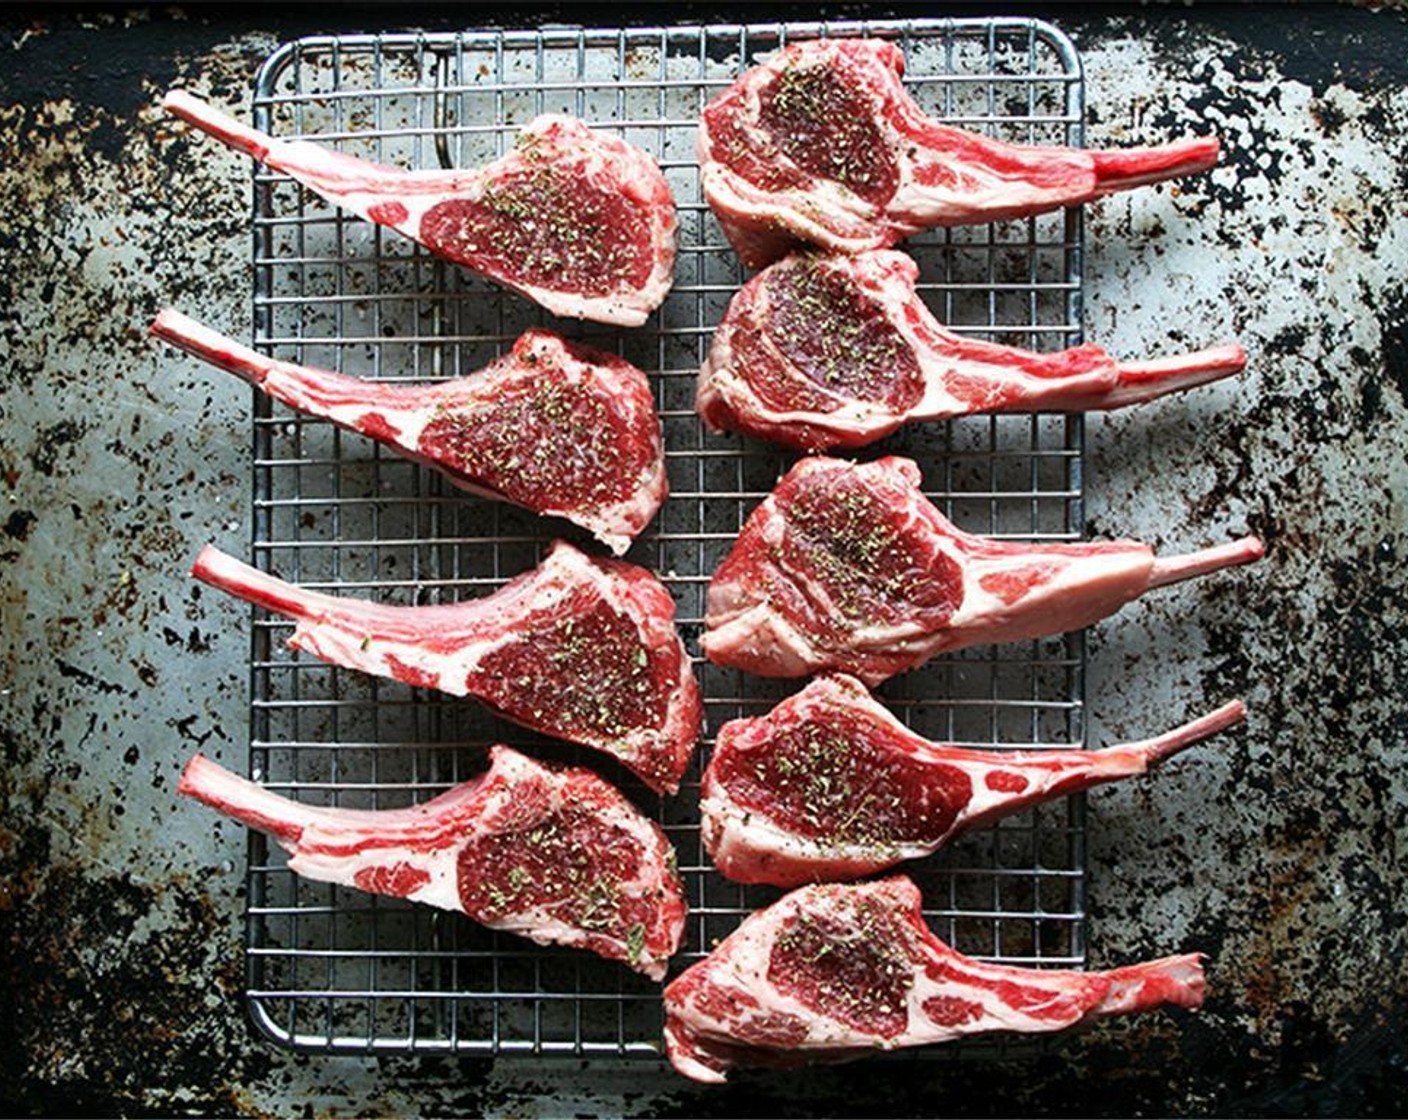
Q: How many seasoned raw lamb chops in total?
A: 9